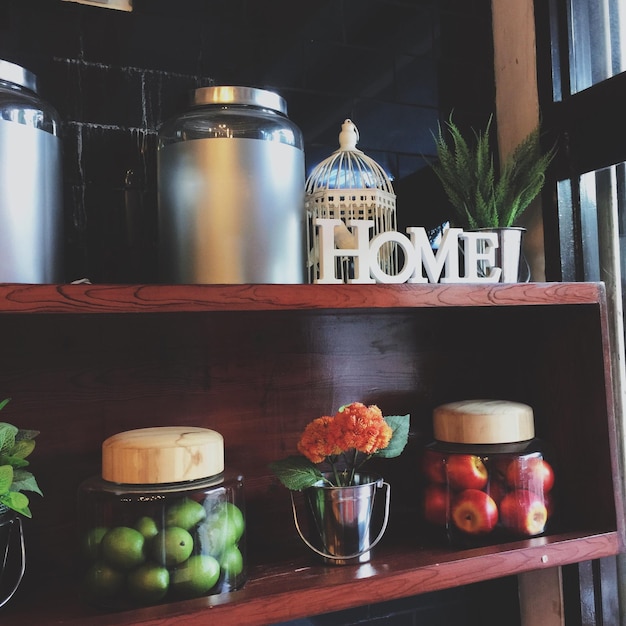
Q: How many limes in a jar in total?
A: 11